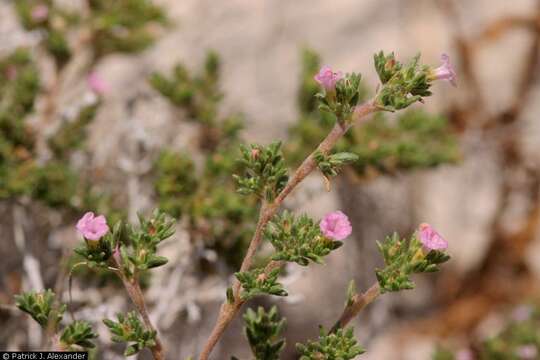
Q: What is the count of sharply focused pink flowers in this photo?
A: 5